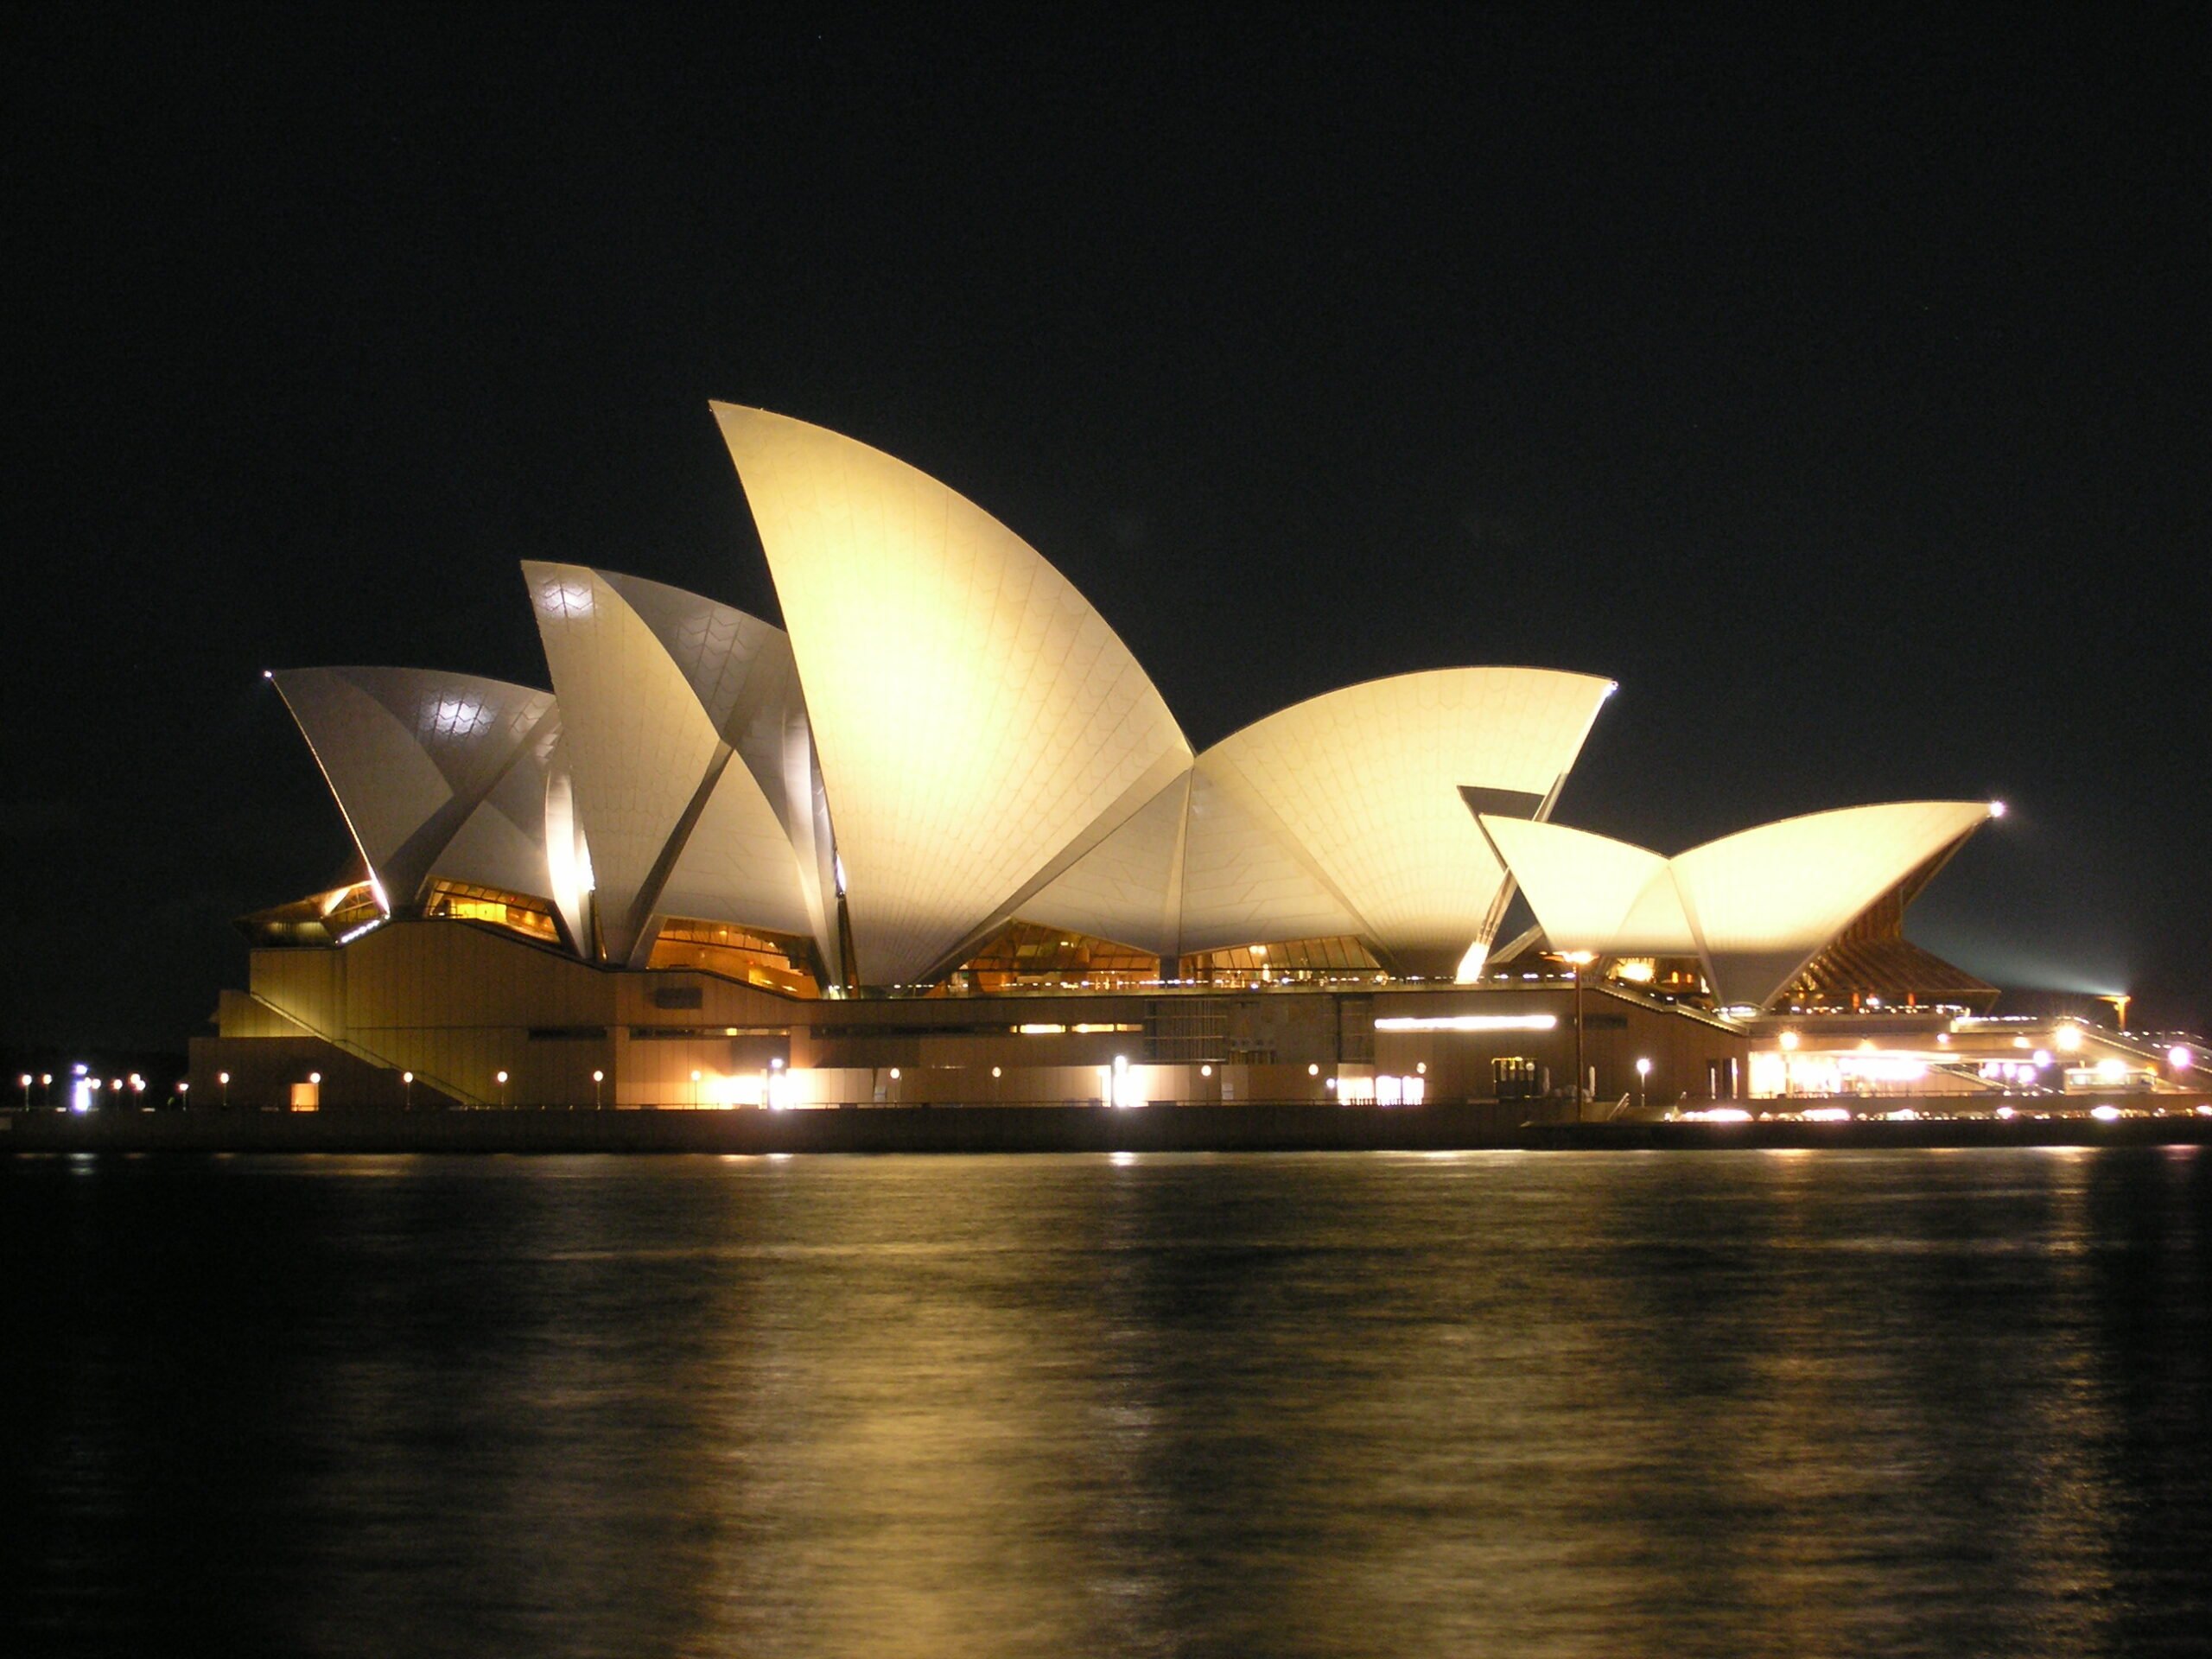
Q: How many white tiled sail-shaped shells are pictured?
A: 6